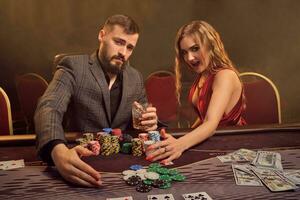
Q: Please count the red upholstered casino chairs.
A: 4